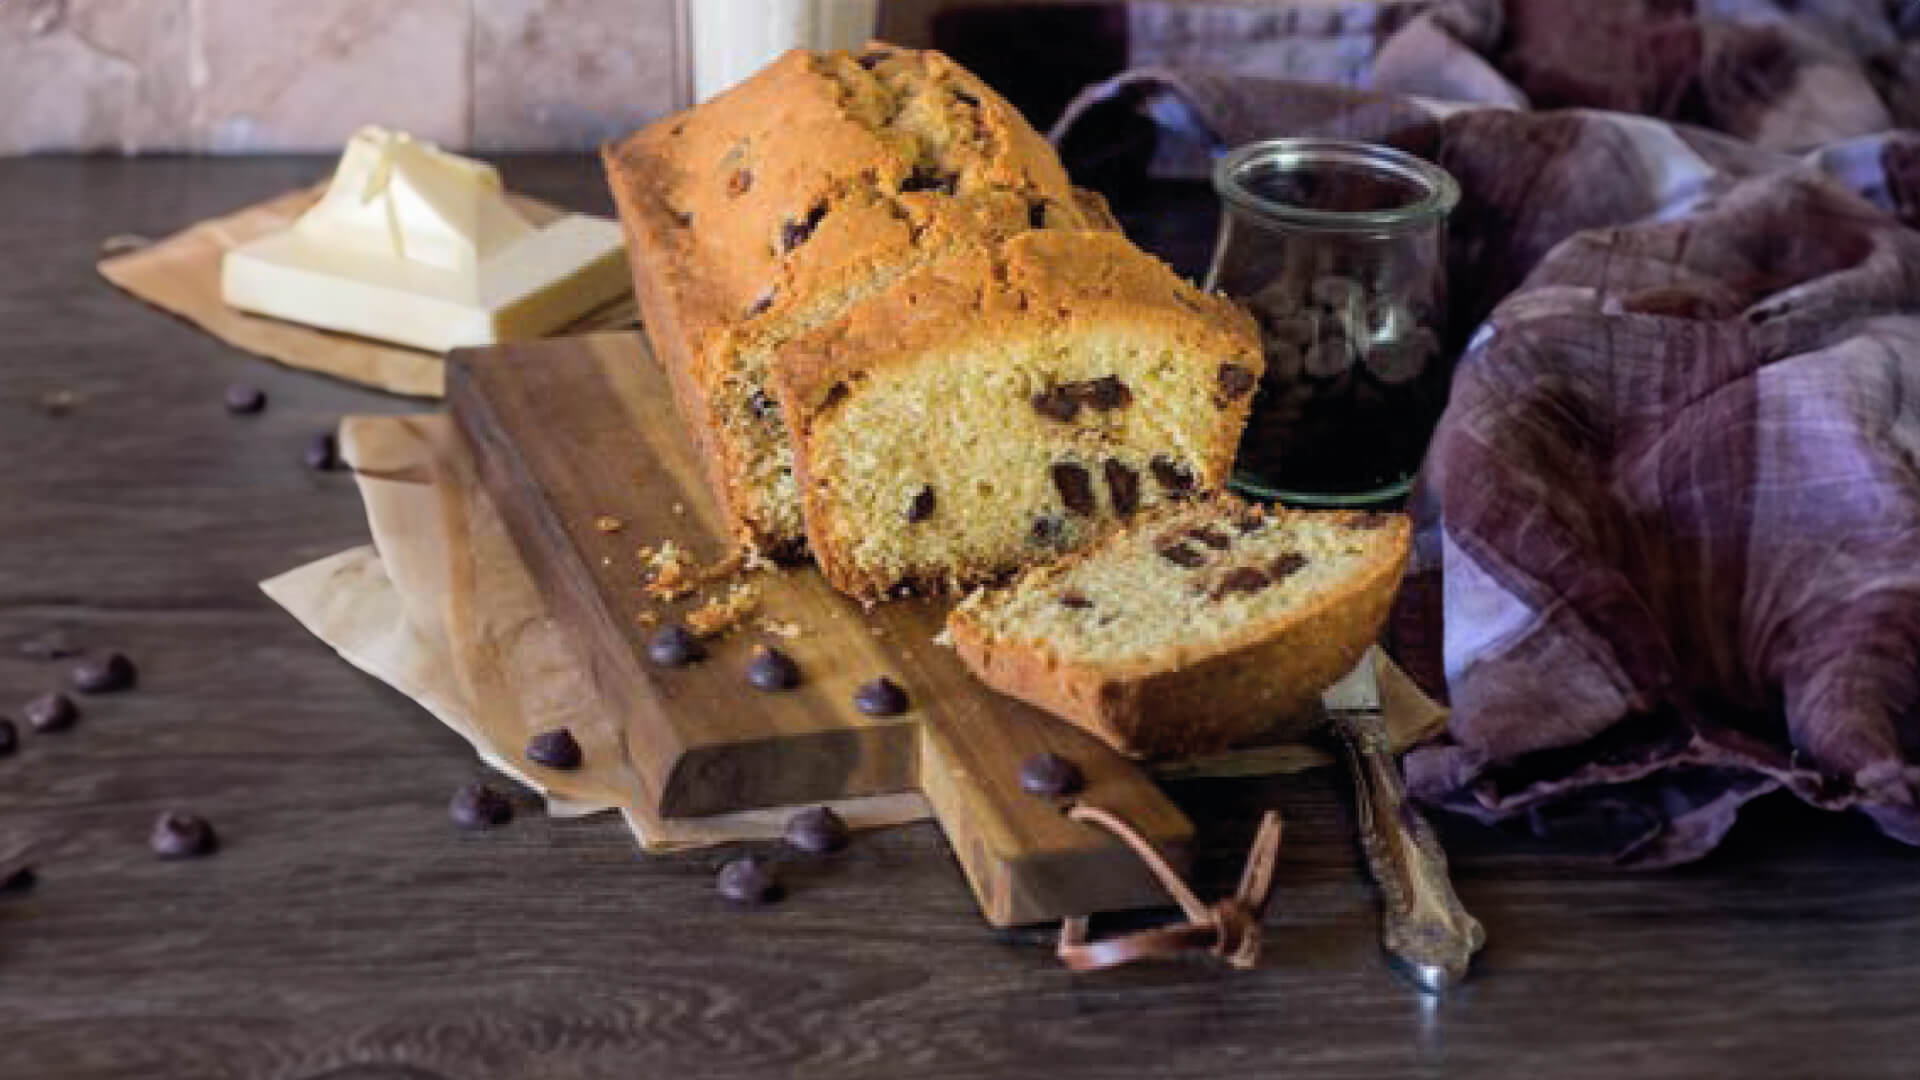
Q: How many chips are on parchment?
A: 1